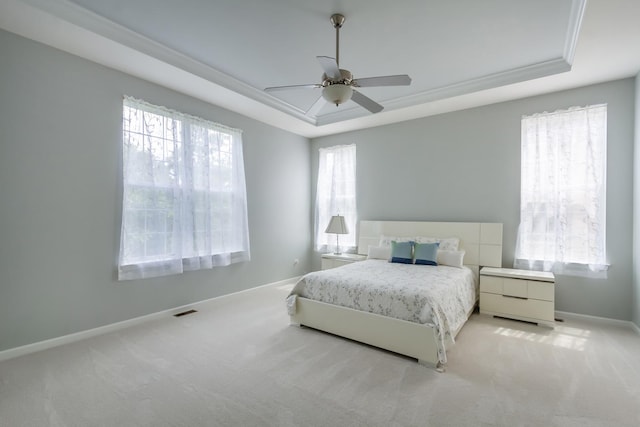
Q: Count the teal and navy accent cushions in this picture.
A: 2